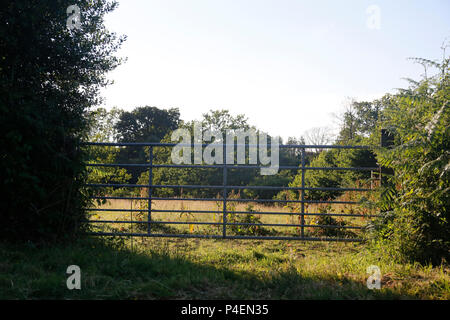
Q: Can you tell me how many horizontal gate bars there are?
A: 7